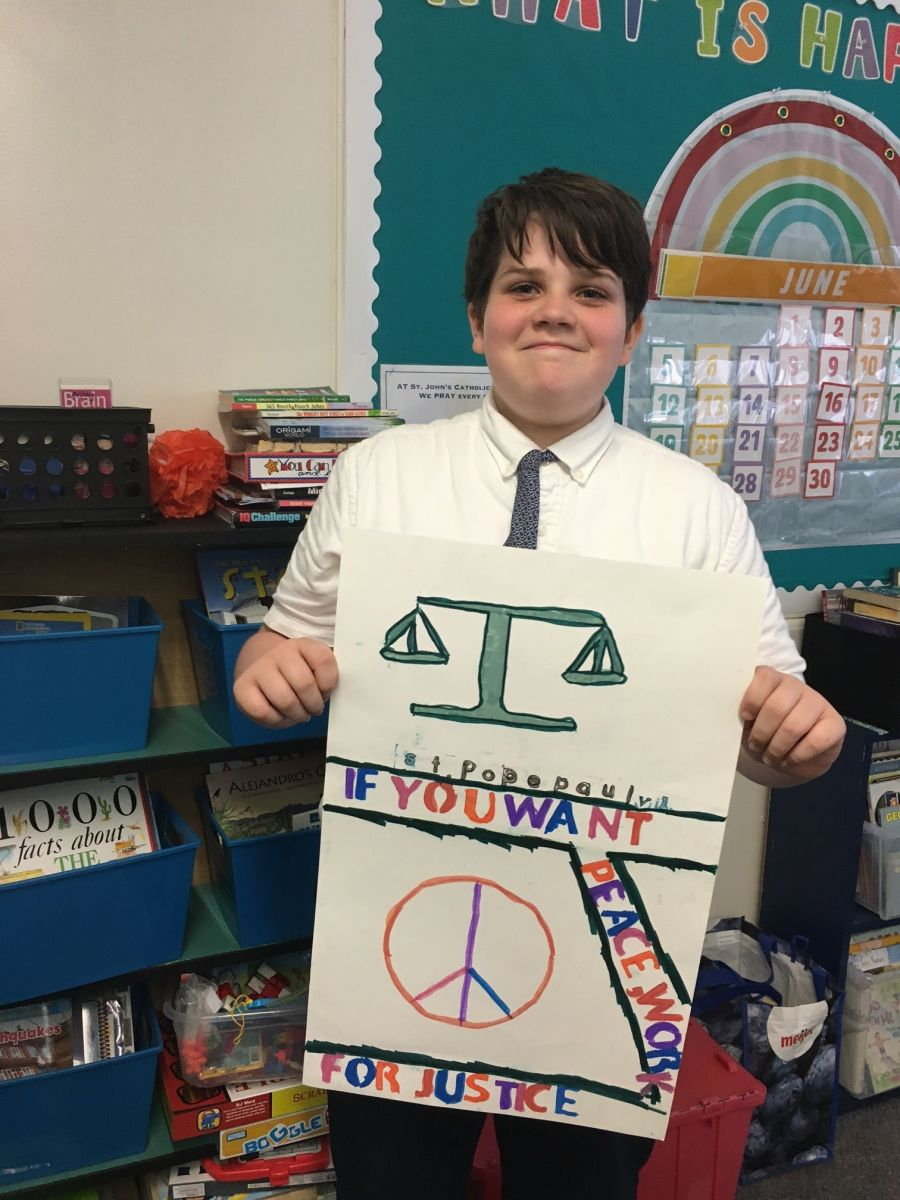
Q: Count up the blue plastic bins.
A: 5